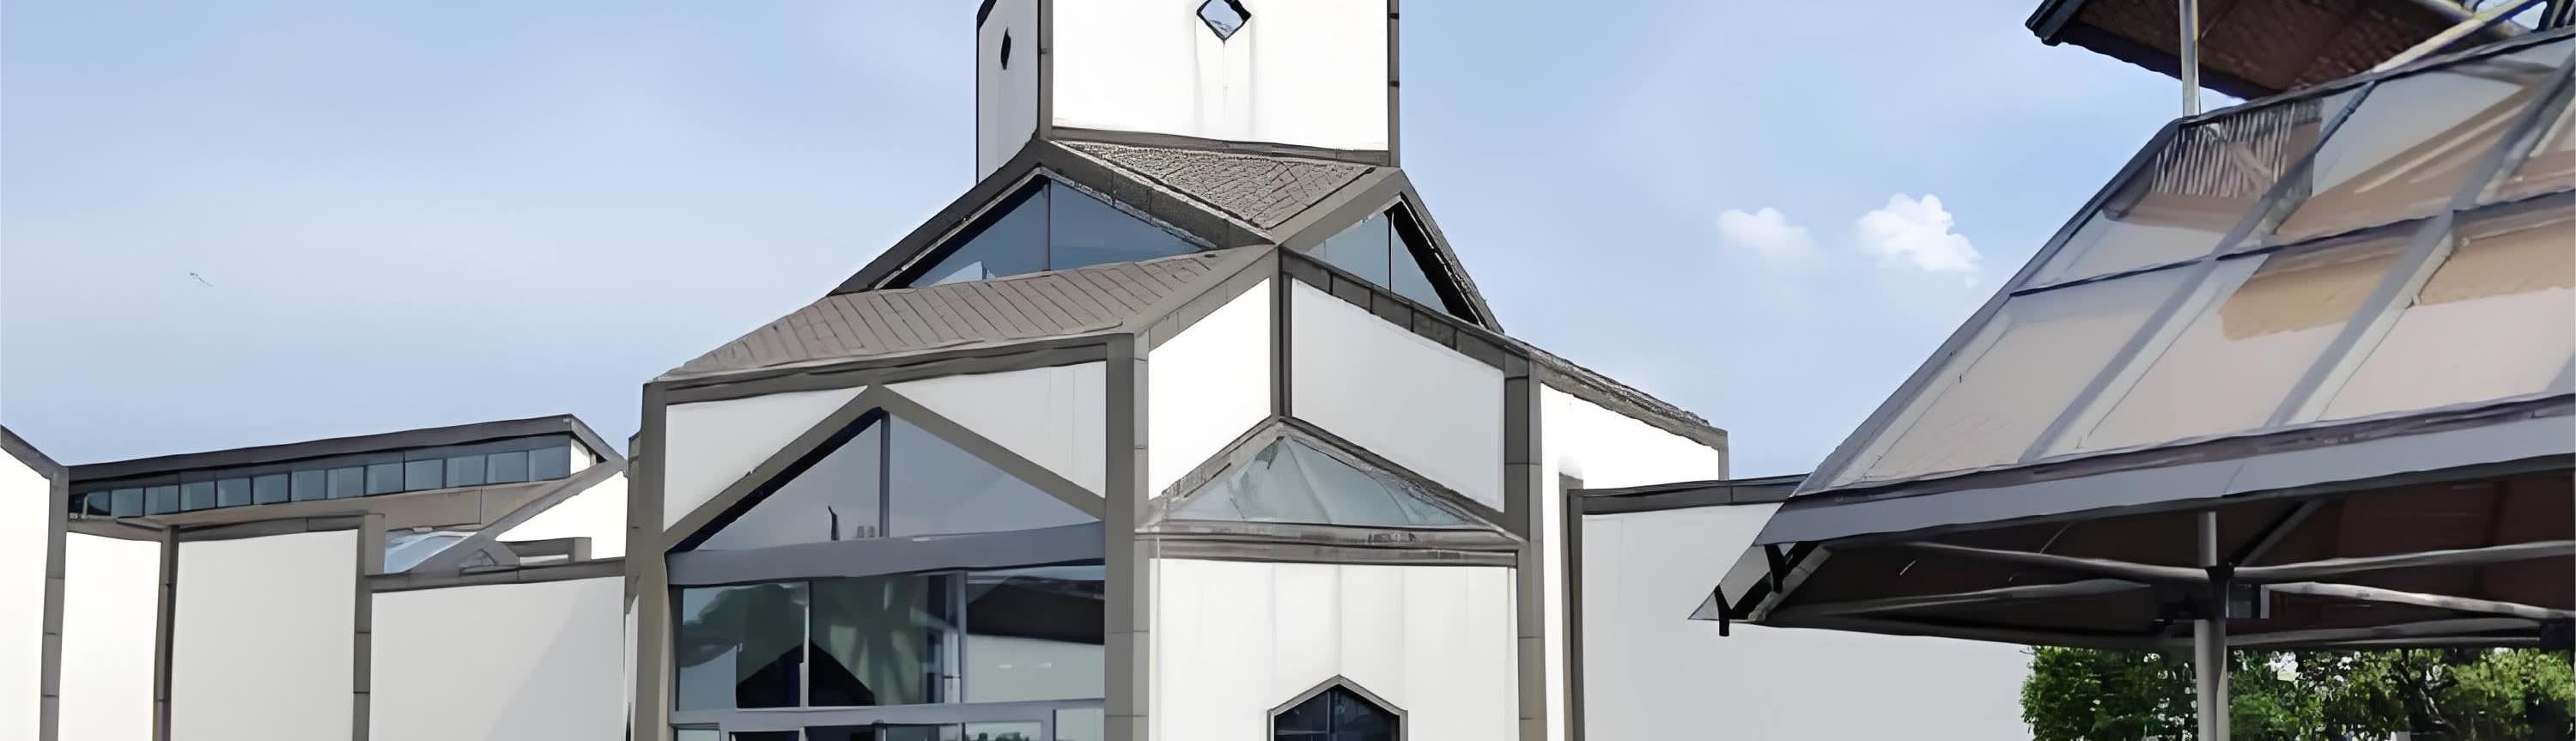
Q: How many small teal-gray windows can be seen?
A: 13